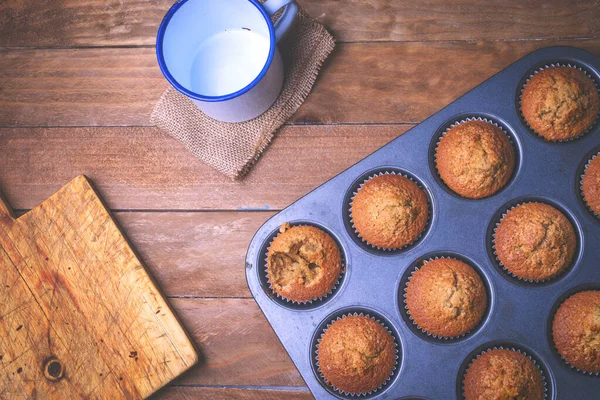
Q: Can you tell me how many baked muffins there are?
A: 10